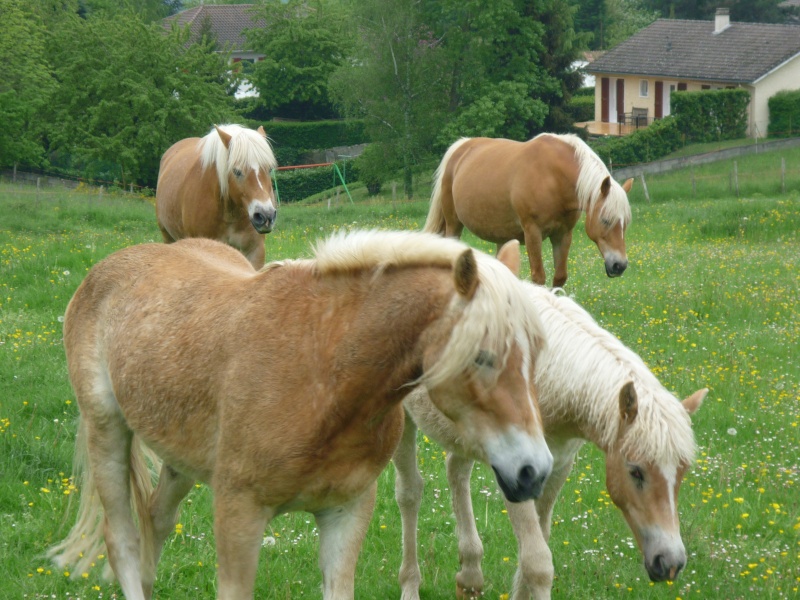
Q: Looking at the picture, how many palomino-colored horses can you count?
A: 4